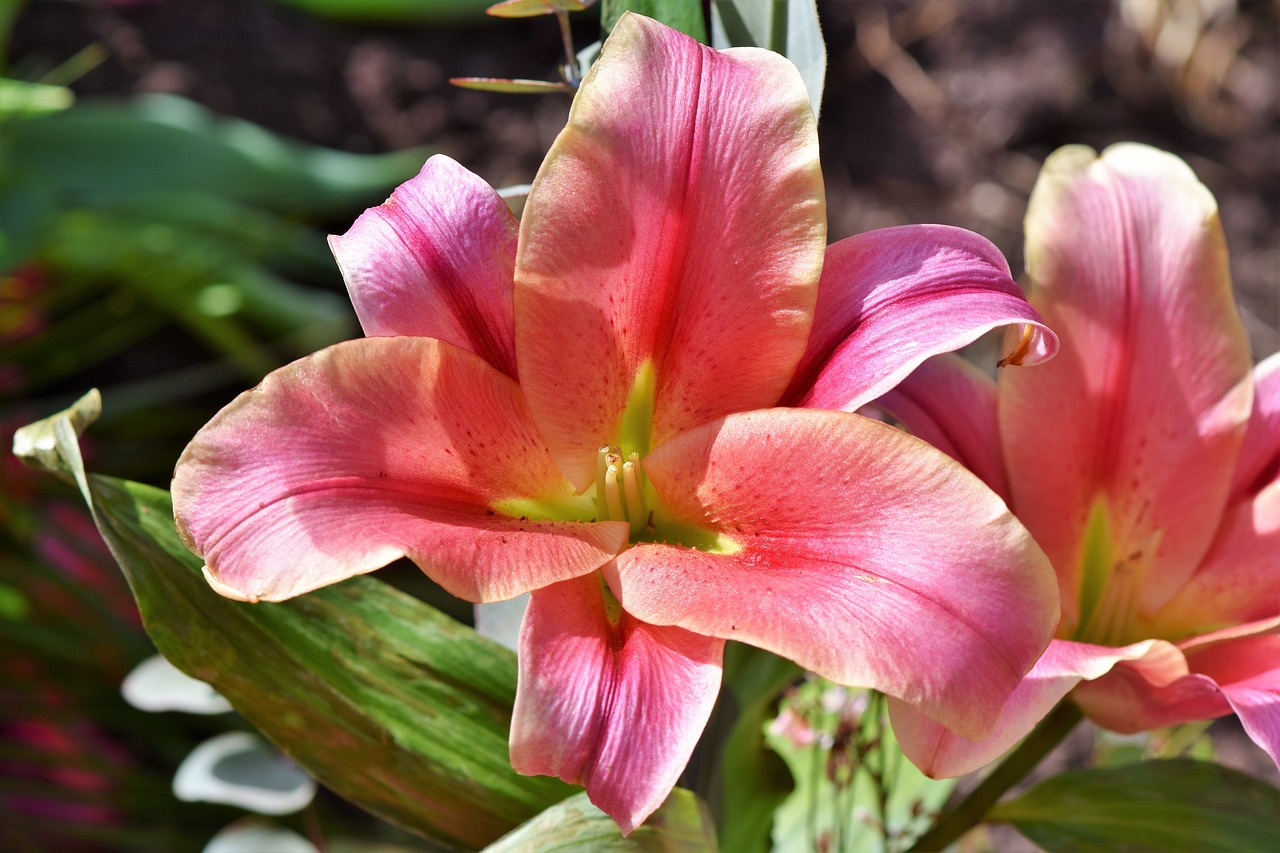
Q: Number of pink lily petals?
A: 12